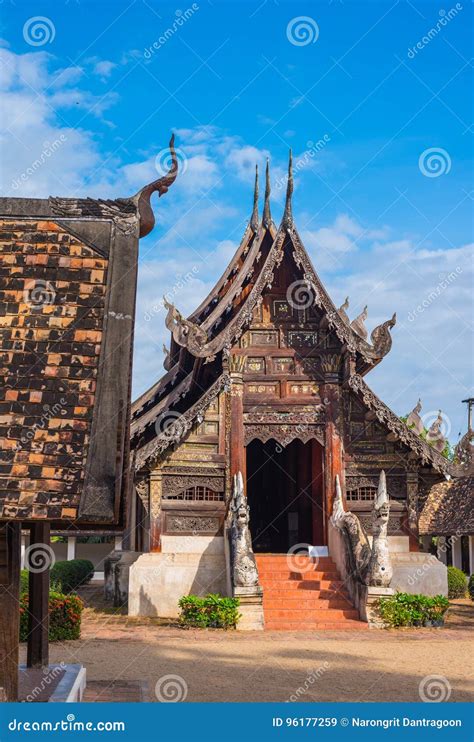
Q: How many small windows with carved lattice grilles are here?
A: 2